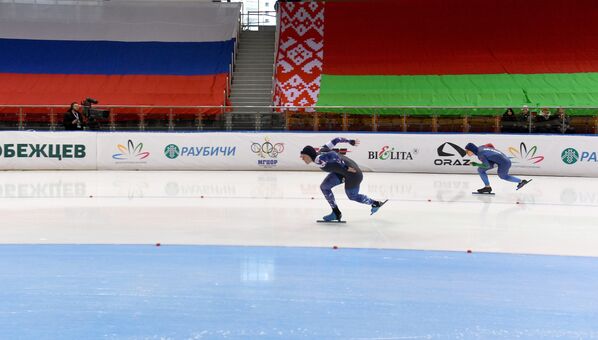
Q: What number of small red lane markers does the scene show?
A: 8